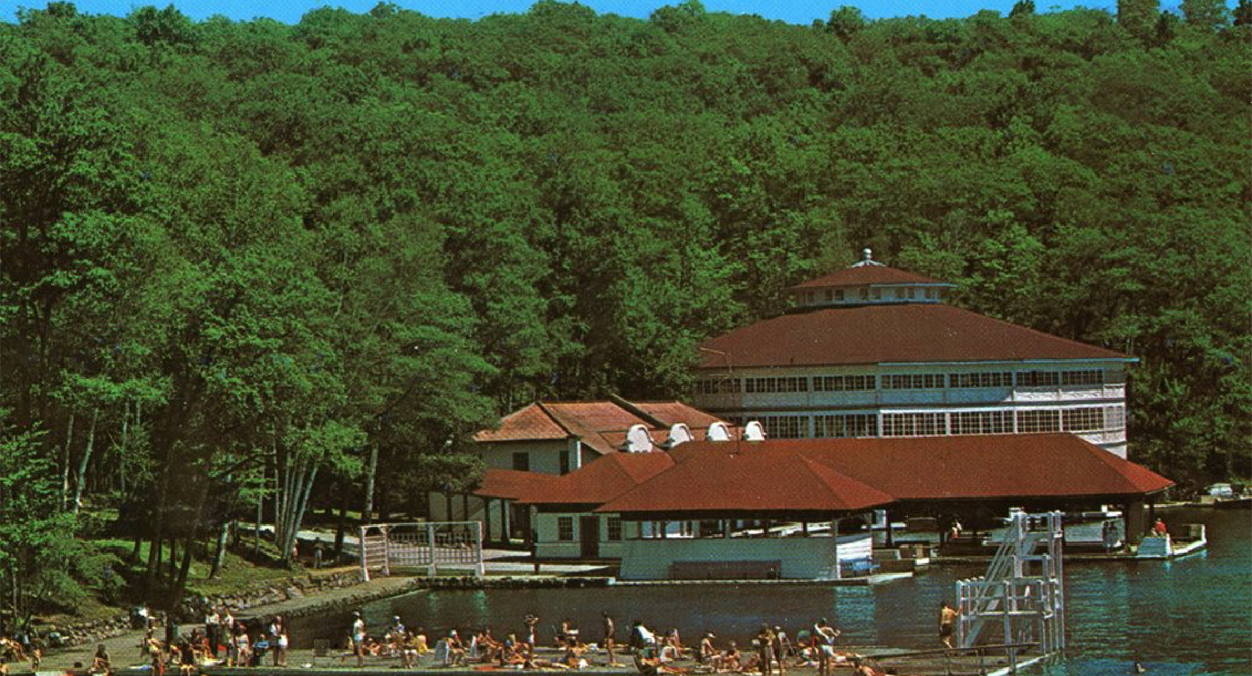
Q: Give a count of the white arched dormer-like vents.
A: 4